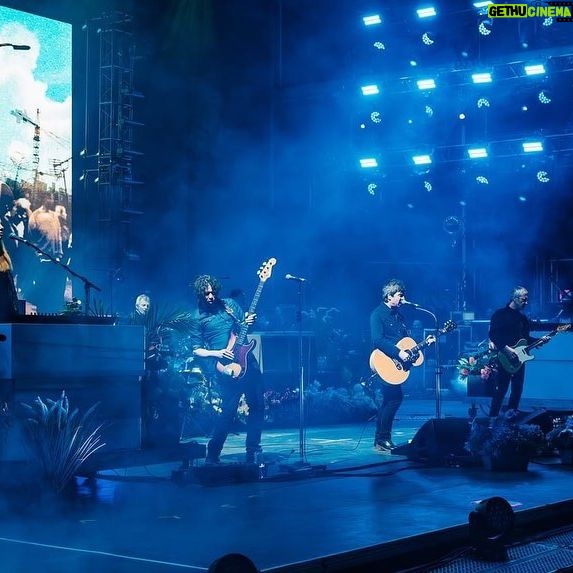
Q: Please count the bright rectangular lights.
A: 11